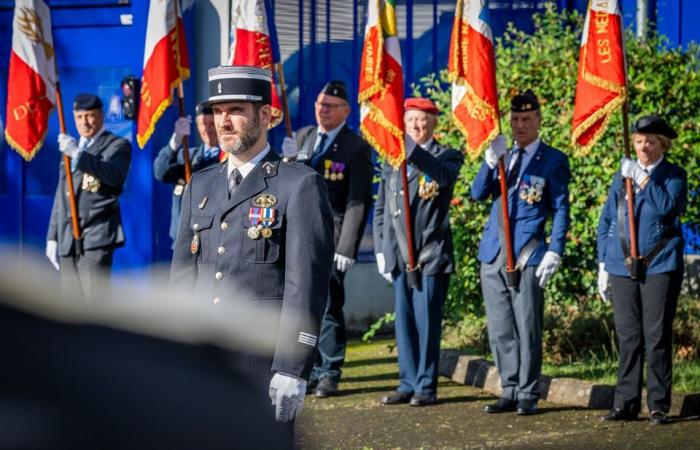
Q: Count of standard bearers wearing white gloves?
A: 6